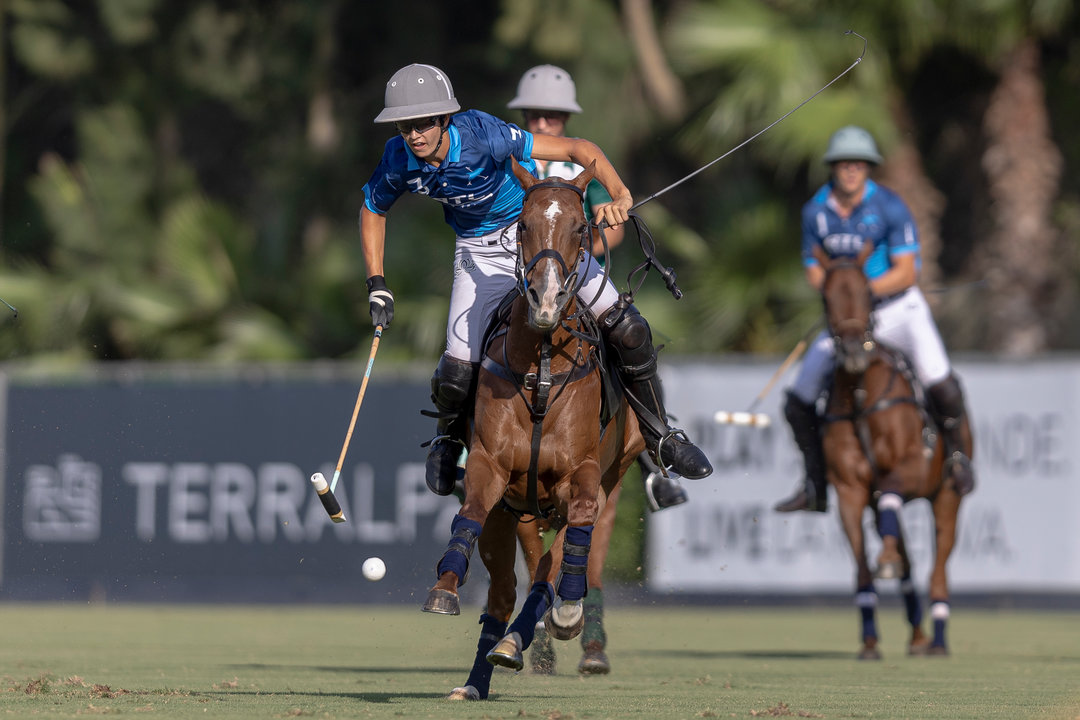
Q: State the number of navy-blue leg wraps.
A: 8